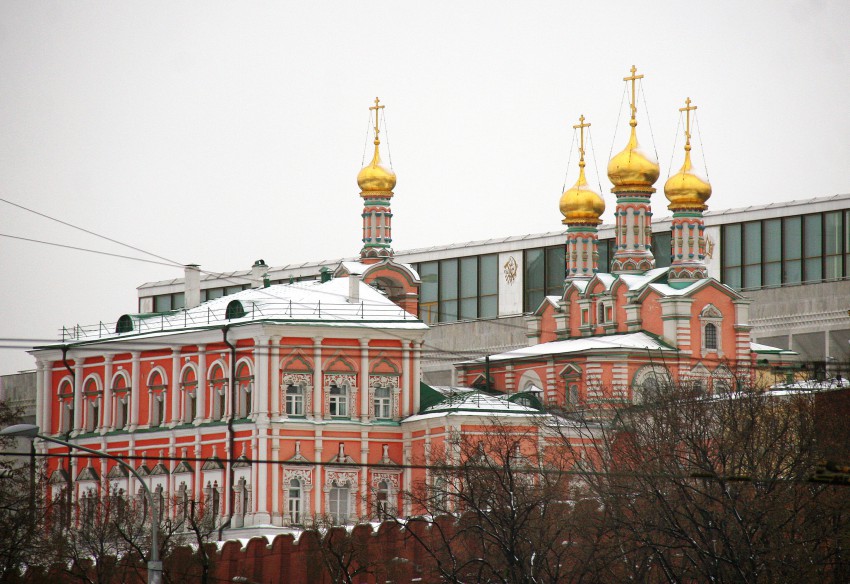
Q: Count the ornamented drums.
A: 4